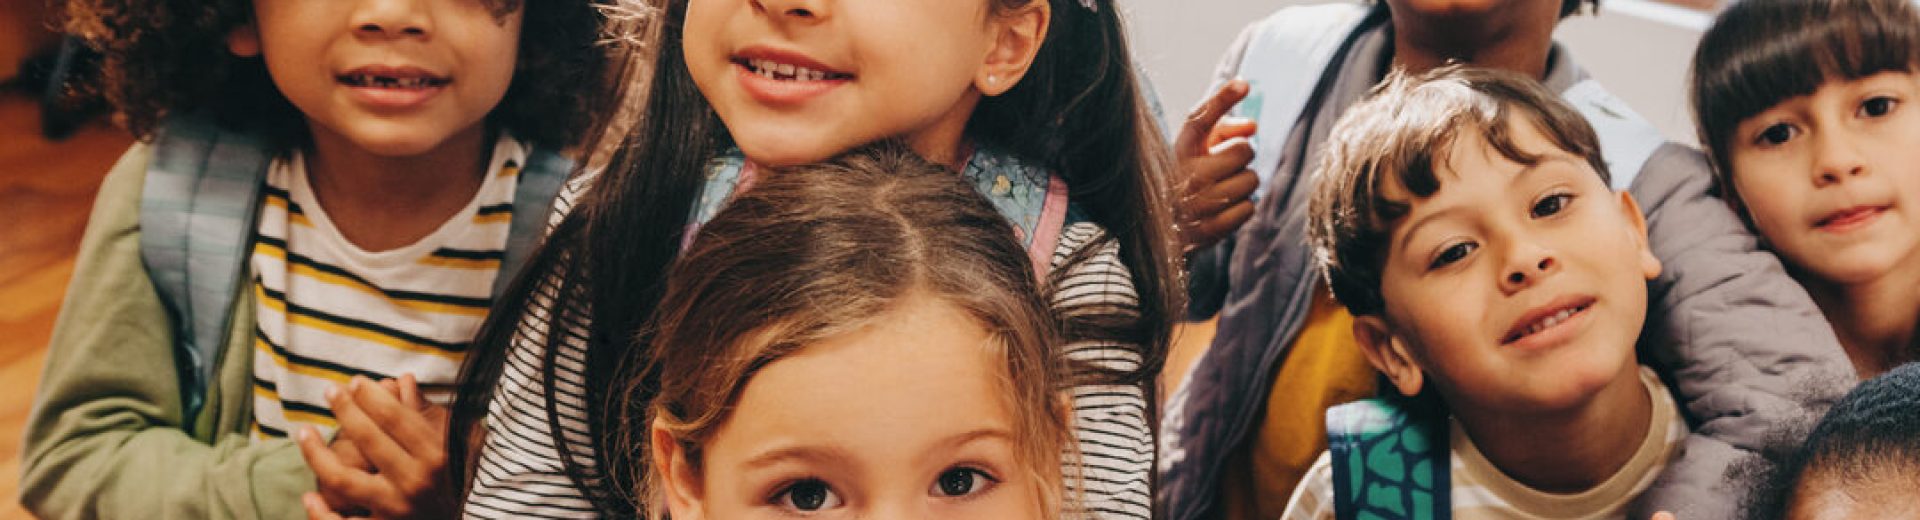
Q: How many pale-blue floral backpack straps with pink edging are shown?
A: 2